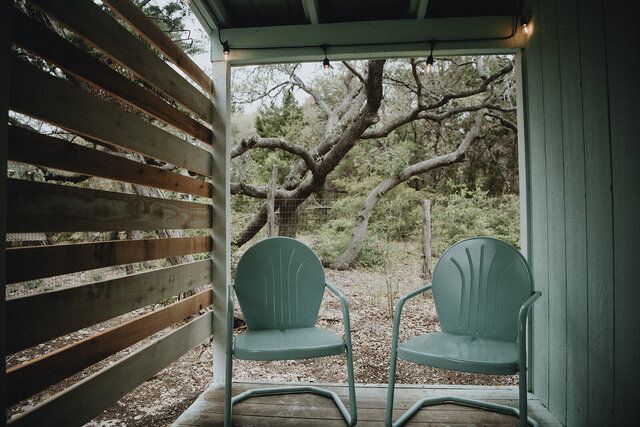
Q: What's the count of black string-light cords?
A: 1